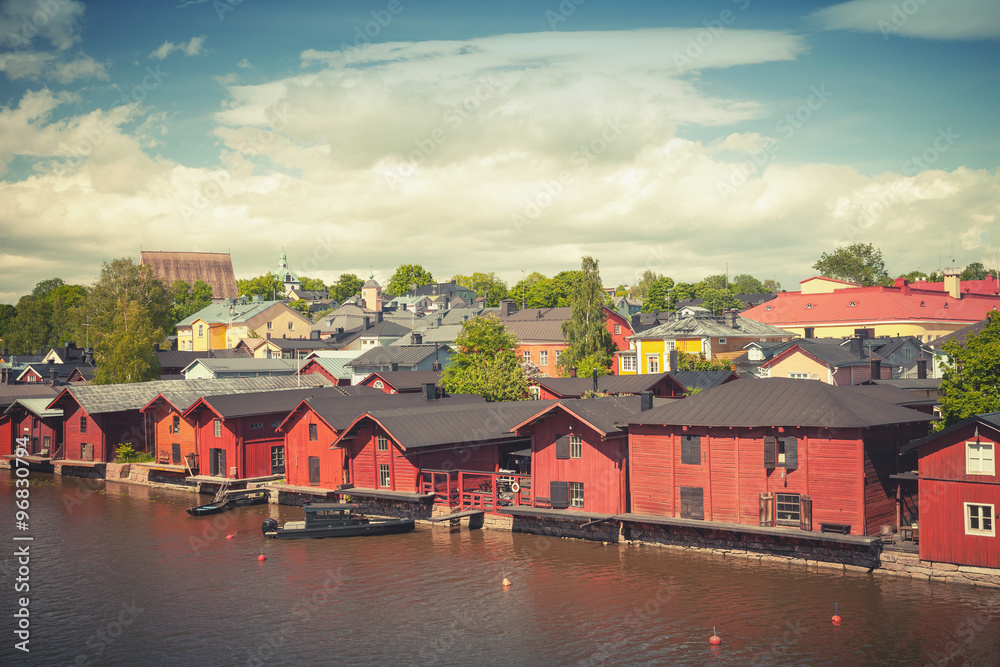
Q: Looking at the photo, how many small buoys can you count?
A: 5